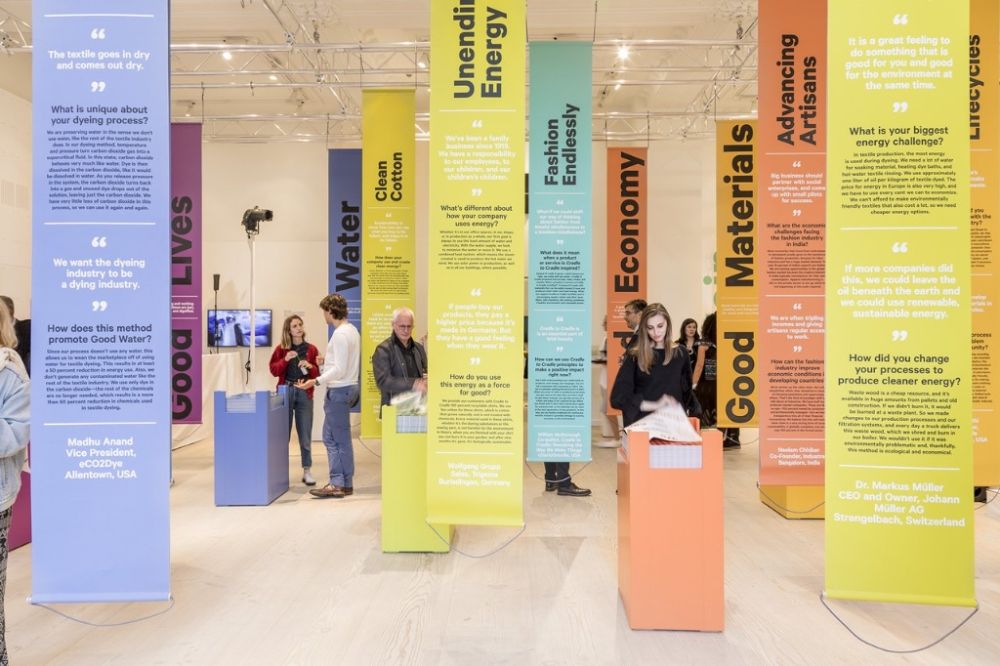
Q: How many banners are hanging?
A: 11